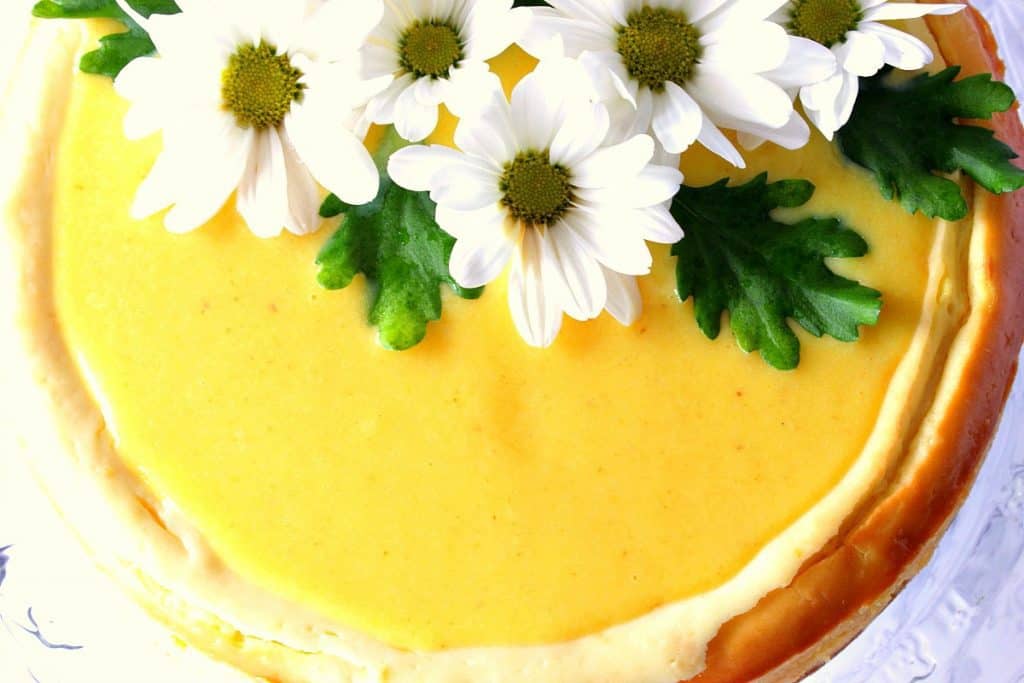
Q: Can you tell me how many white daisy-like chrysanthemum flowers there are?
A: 5